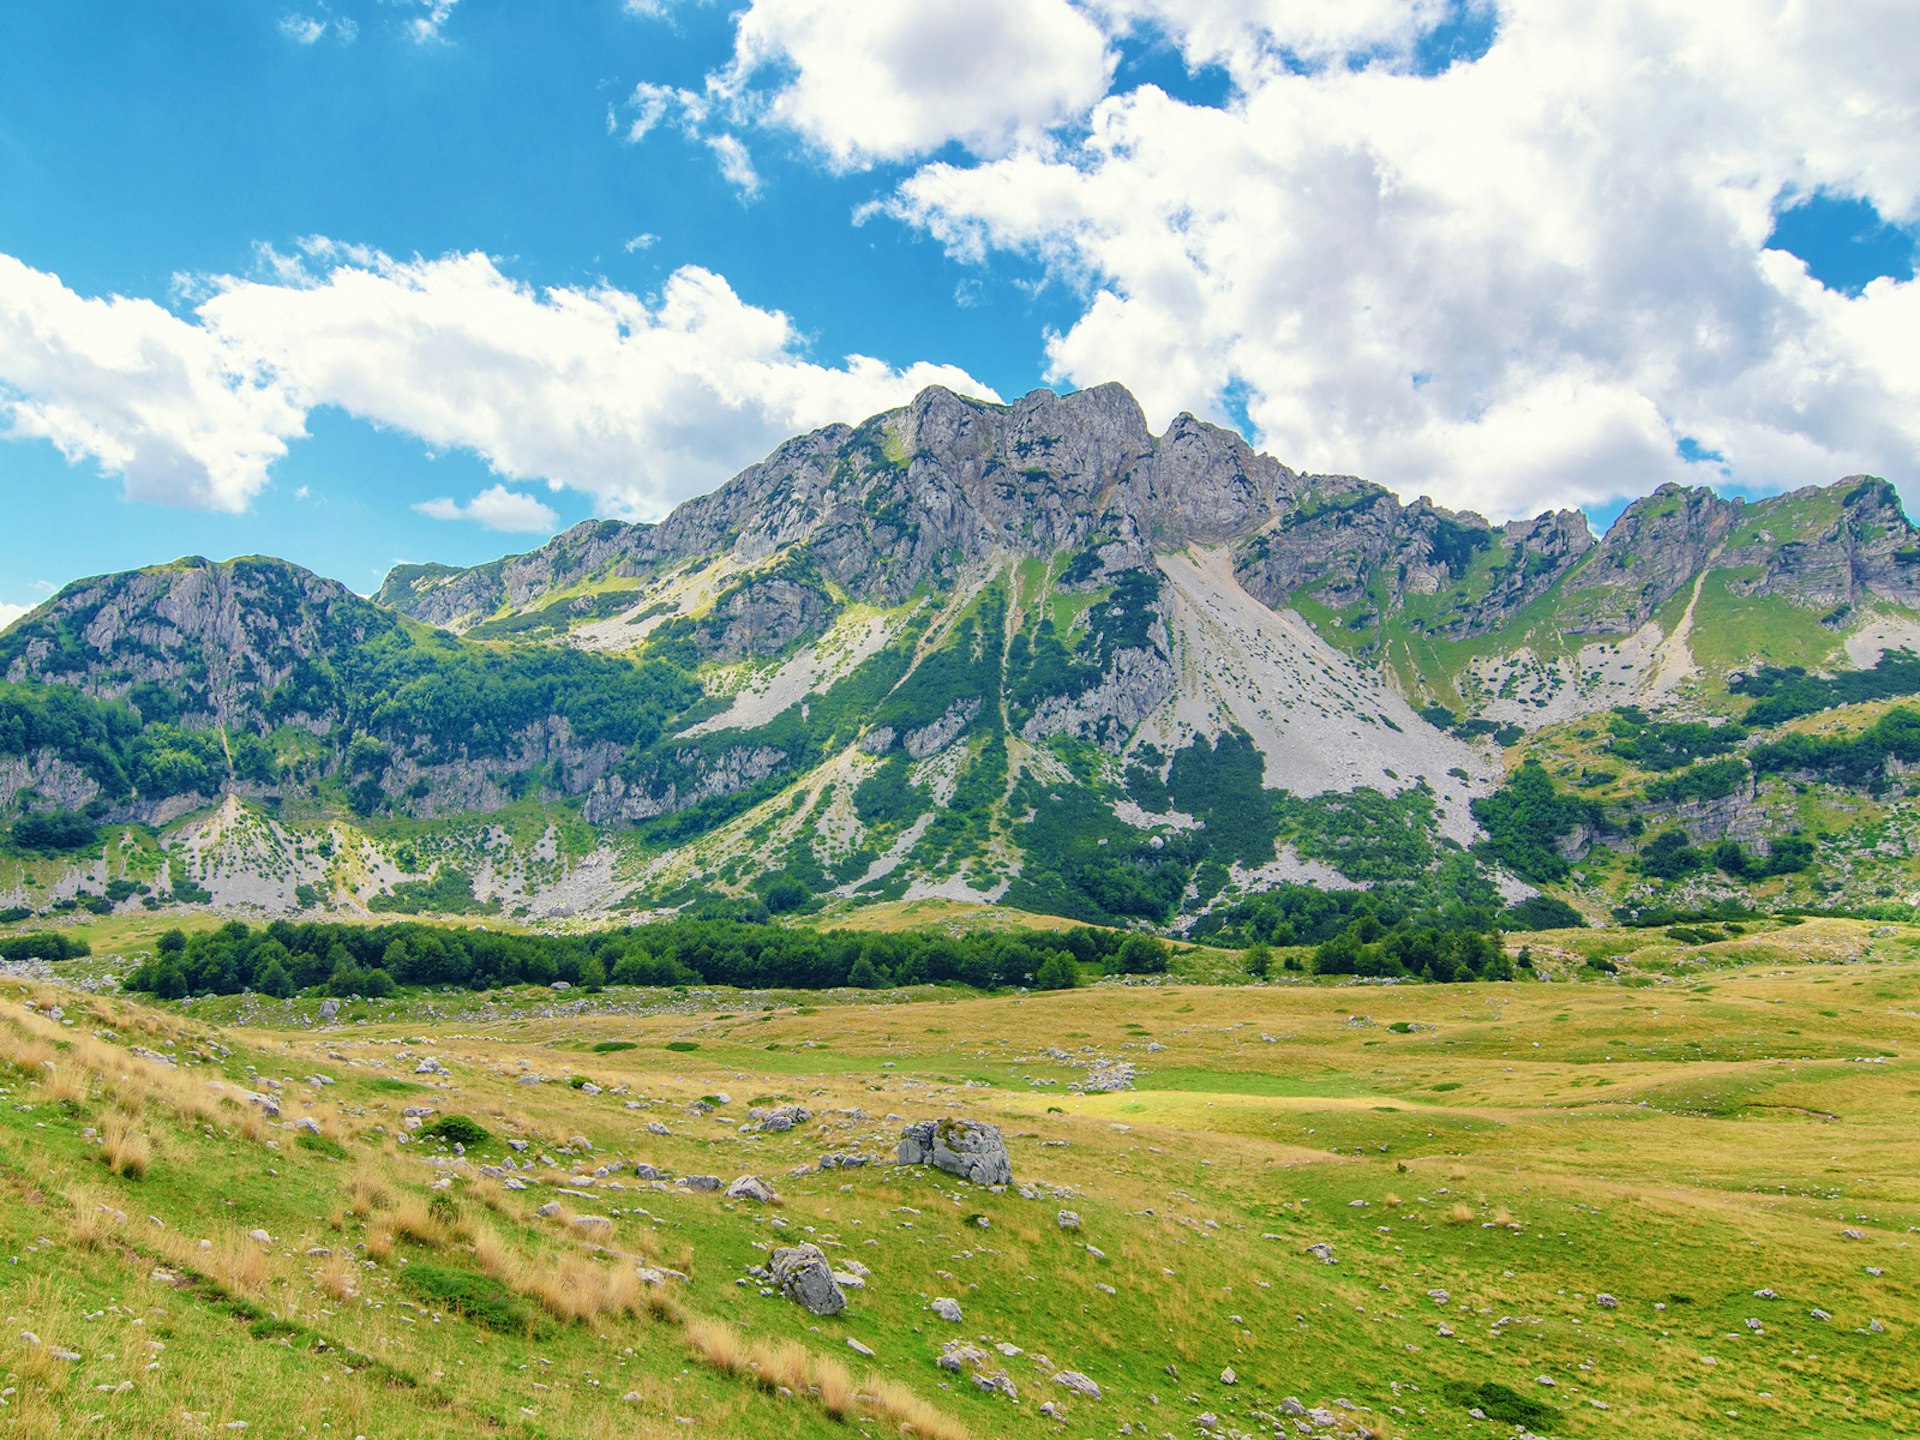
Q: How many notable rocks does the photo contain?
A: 2